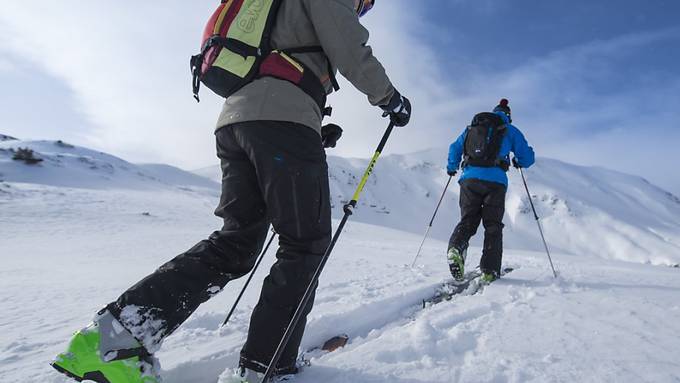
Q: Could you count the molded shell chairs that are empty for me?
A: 0